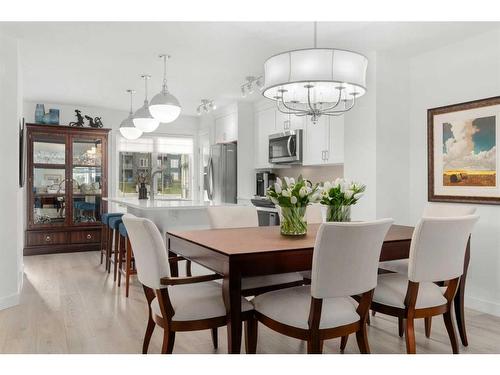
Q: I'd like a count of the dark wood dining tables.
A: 1